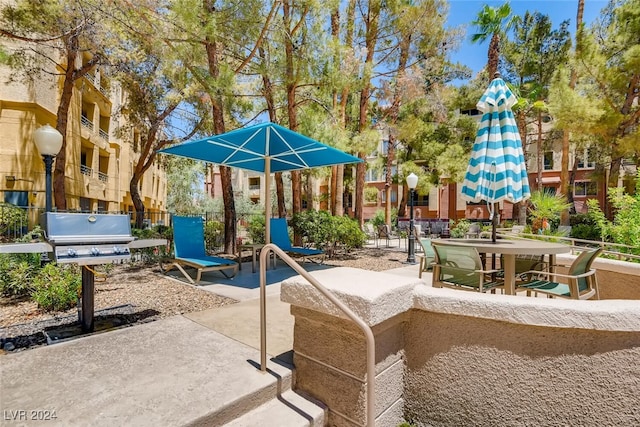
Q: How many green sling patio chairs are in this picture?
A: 4